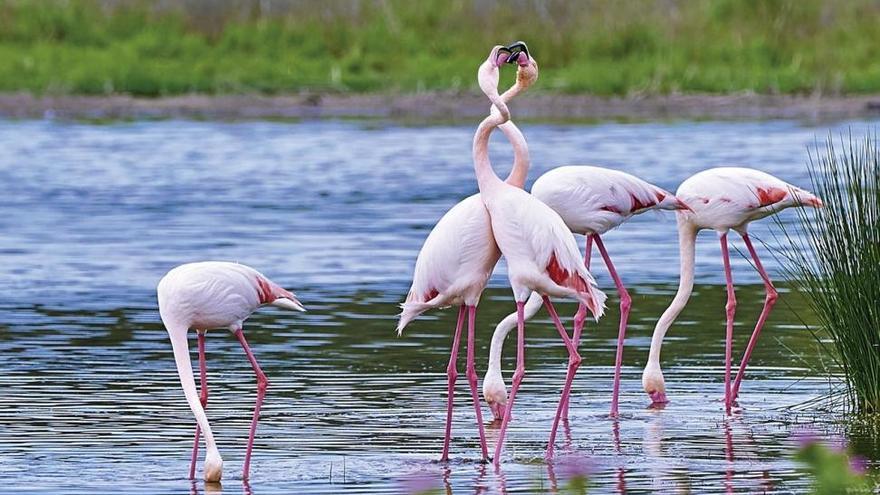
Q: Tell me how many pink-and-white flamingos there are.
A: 5